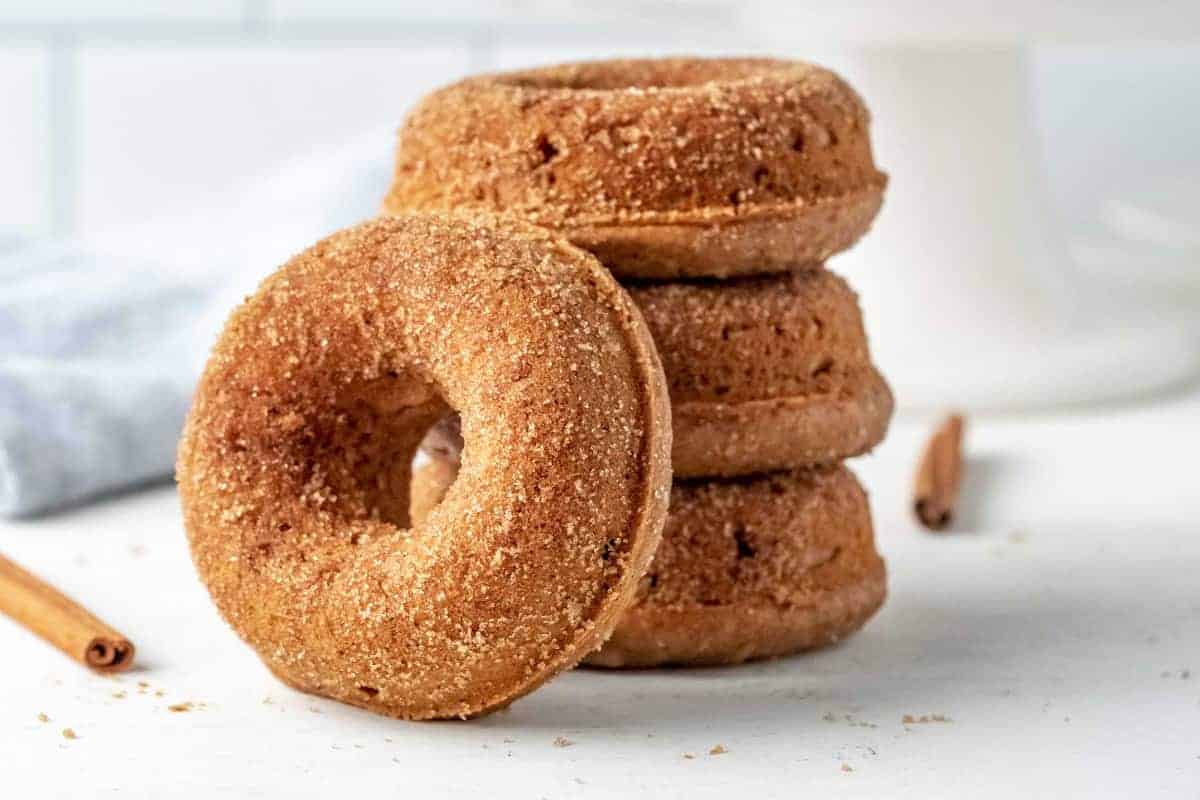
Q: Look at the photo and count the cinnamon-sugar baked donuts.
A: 4